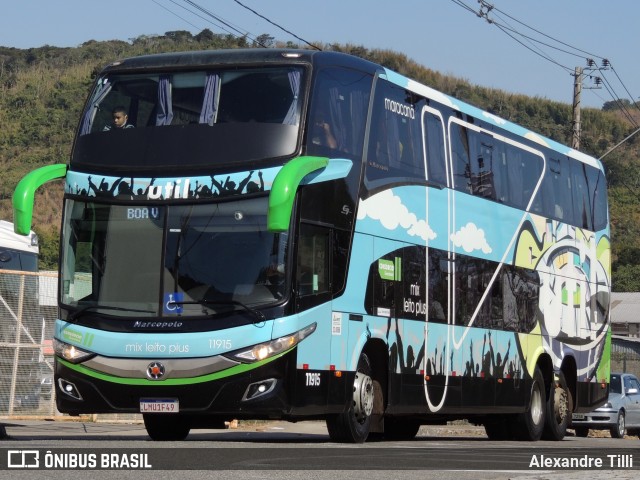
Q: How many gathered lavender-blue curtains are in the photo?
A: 4